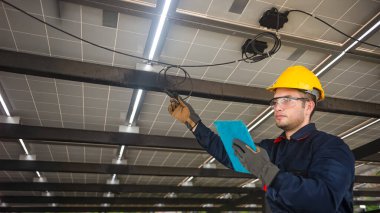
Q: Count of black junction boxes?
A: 2